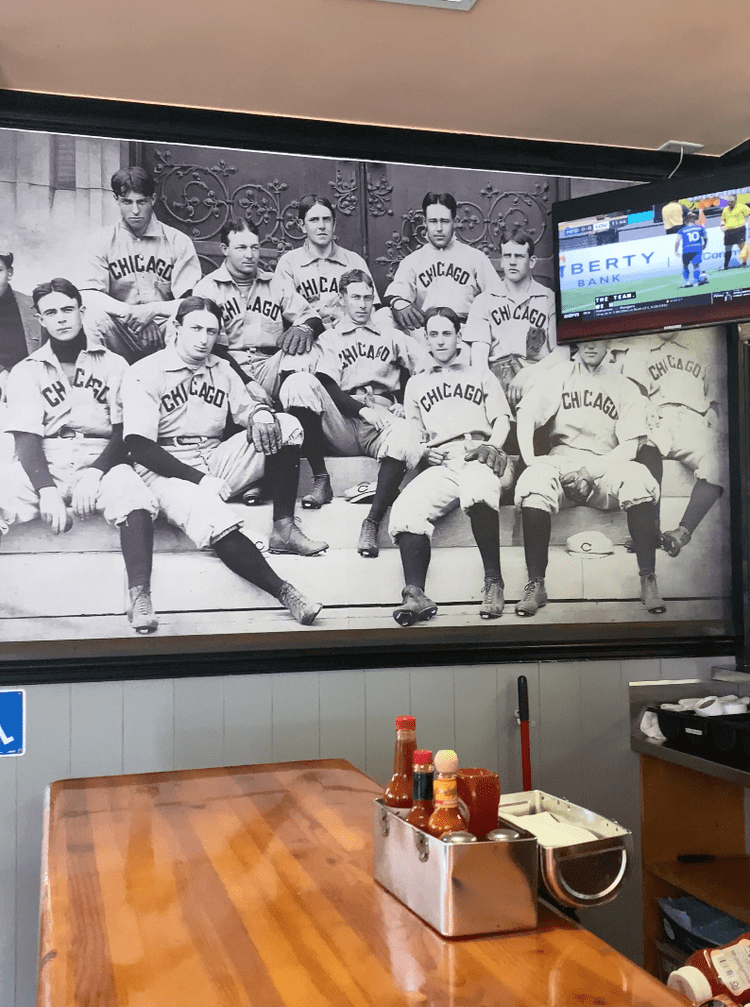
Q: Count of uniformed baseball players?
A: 11